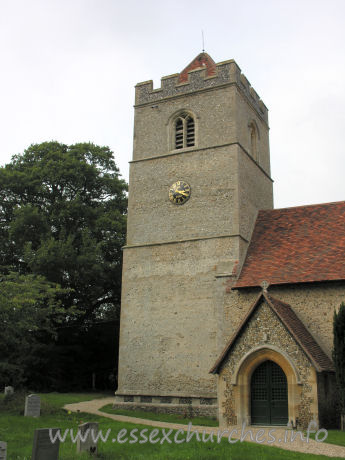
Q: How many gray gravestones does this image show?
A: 5